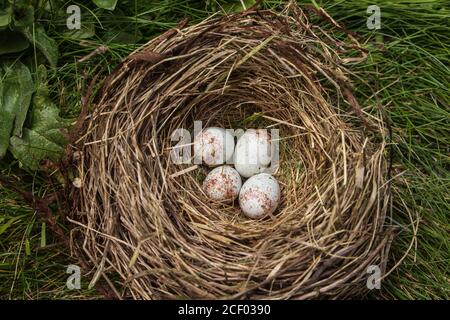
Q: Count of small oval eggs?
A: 4